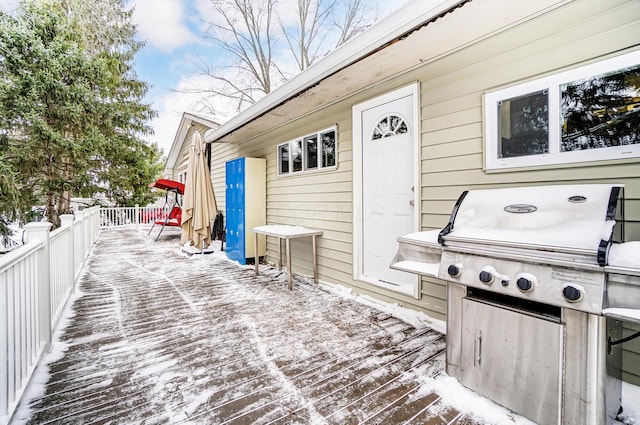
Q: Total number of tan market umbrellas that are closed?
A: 1